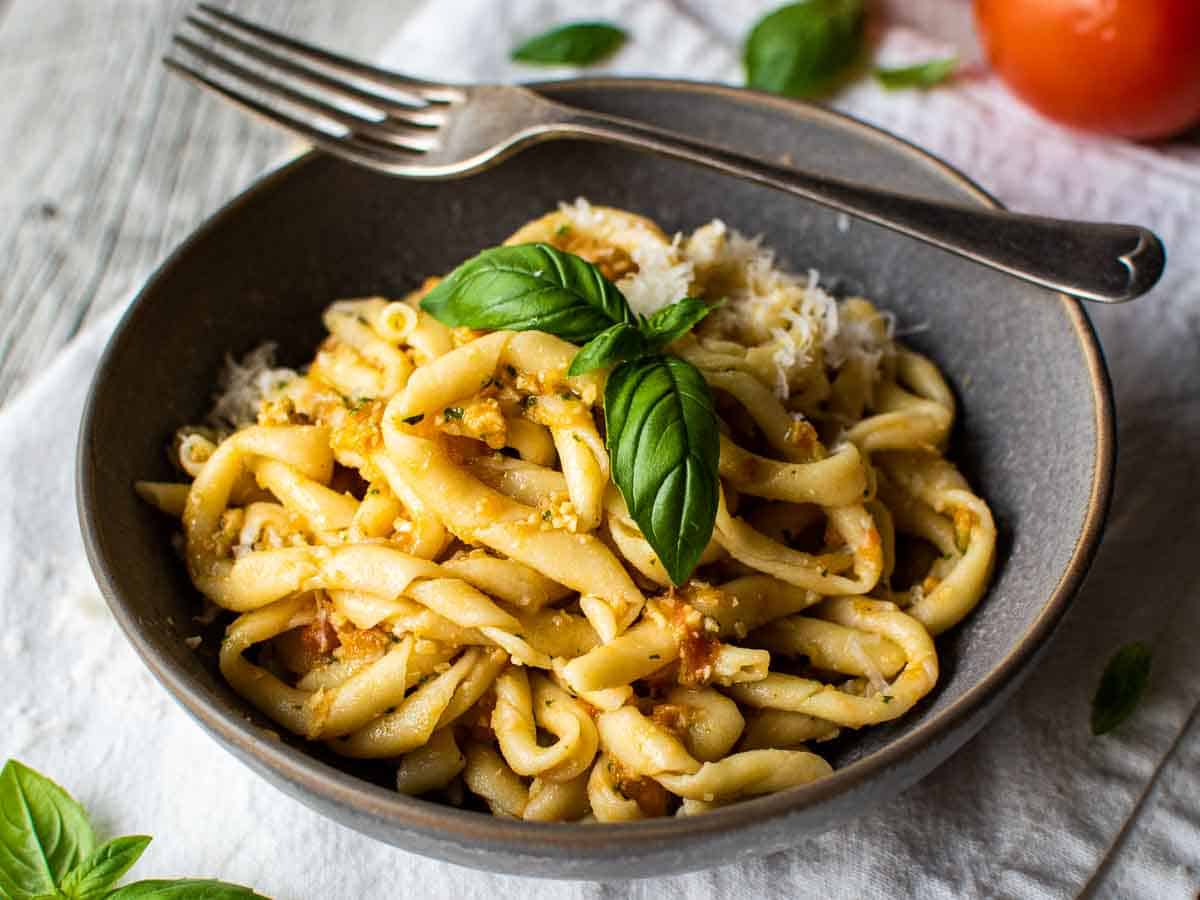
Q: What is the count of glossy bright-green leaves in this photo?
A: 11